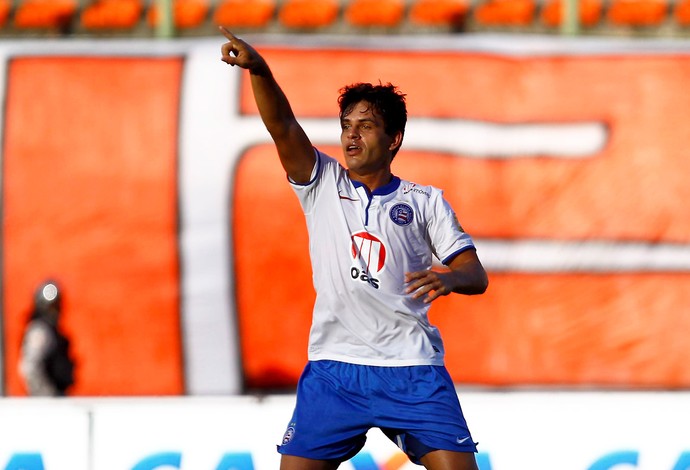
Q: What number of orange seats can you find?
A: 12